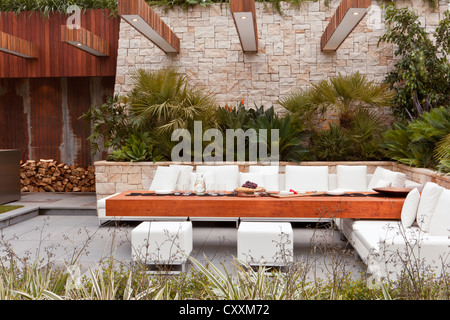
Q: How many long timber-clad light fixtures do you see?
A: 5